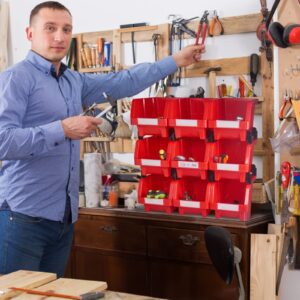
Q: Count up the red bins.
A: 9